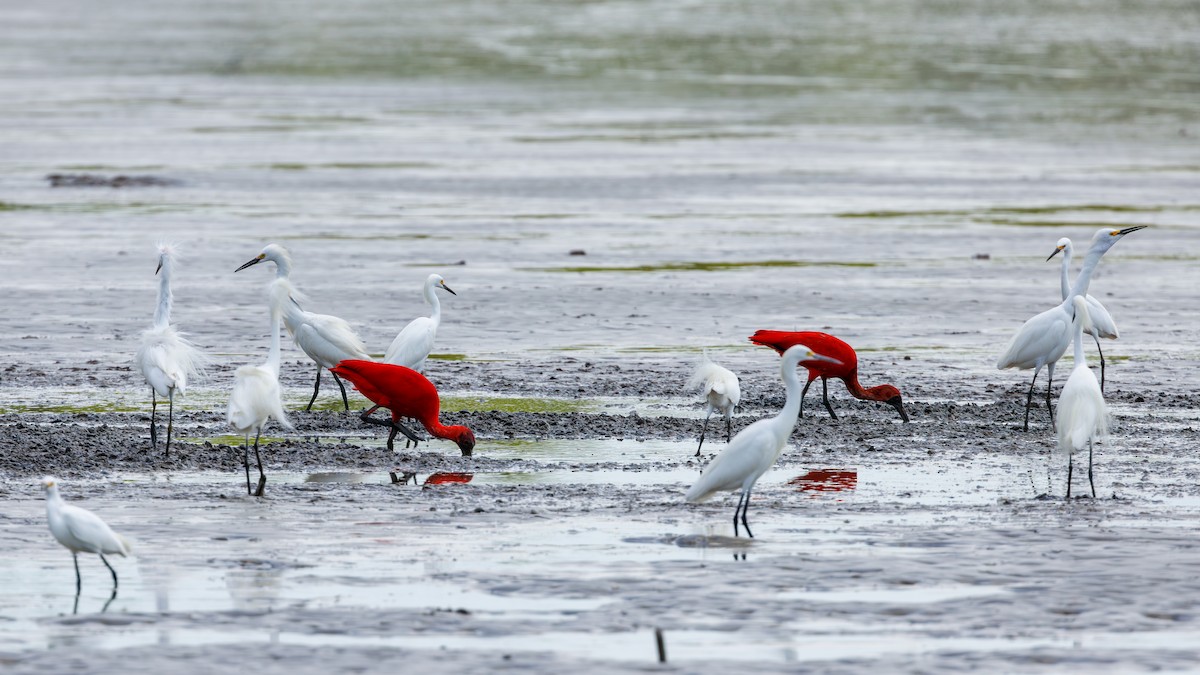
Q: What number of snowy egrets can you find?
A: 10